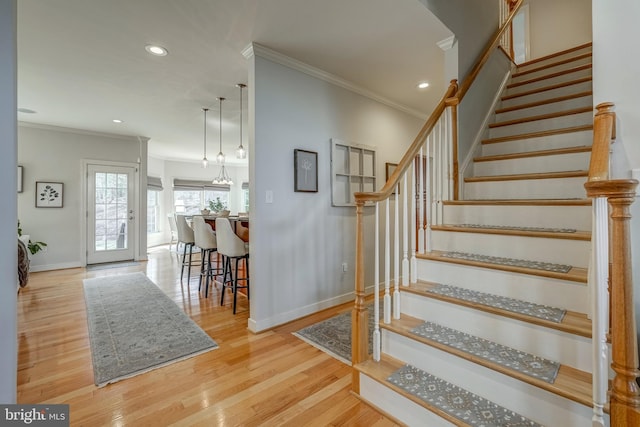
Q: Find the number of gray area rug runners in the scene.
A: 2